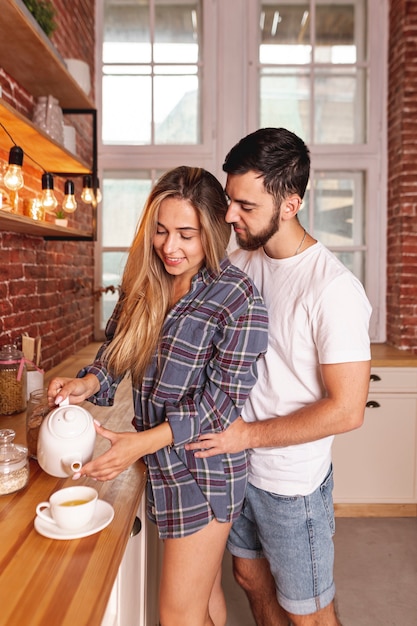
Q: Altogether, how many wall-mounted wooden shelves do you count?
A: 3